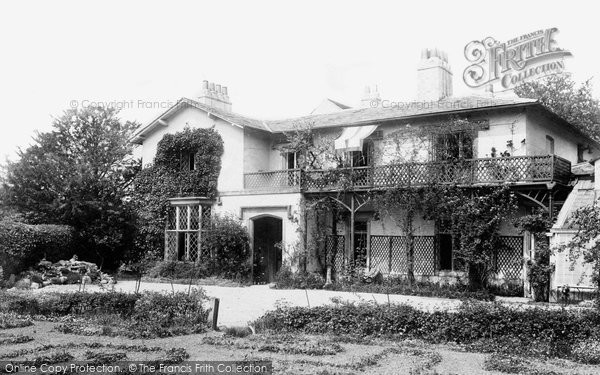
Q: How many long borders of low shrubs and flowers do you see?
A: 2